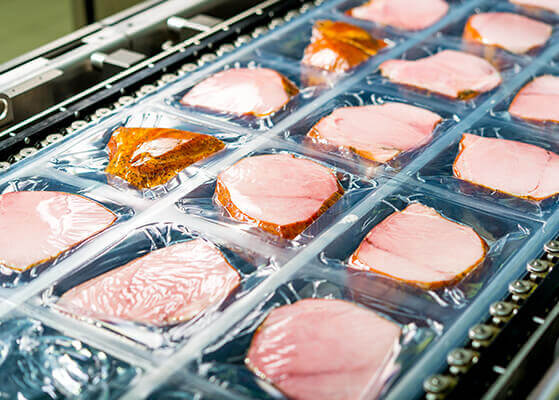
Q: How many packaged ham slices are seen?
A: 15